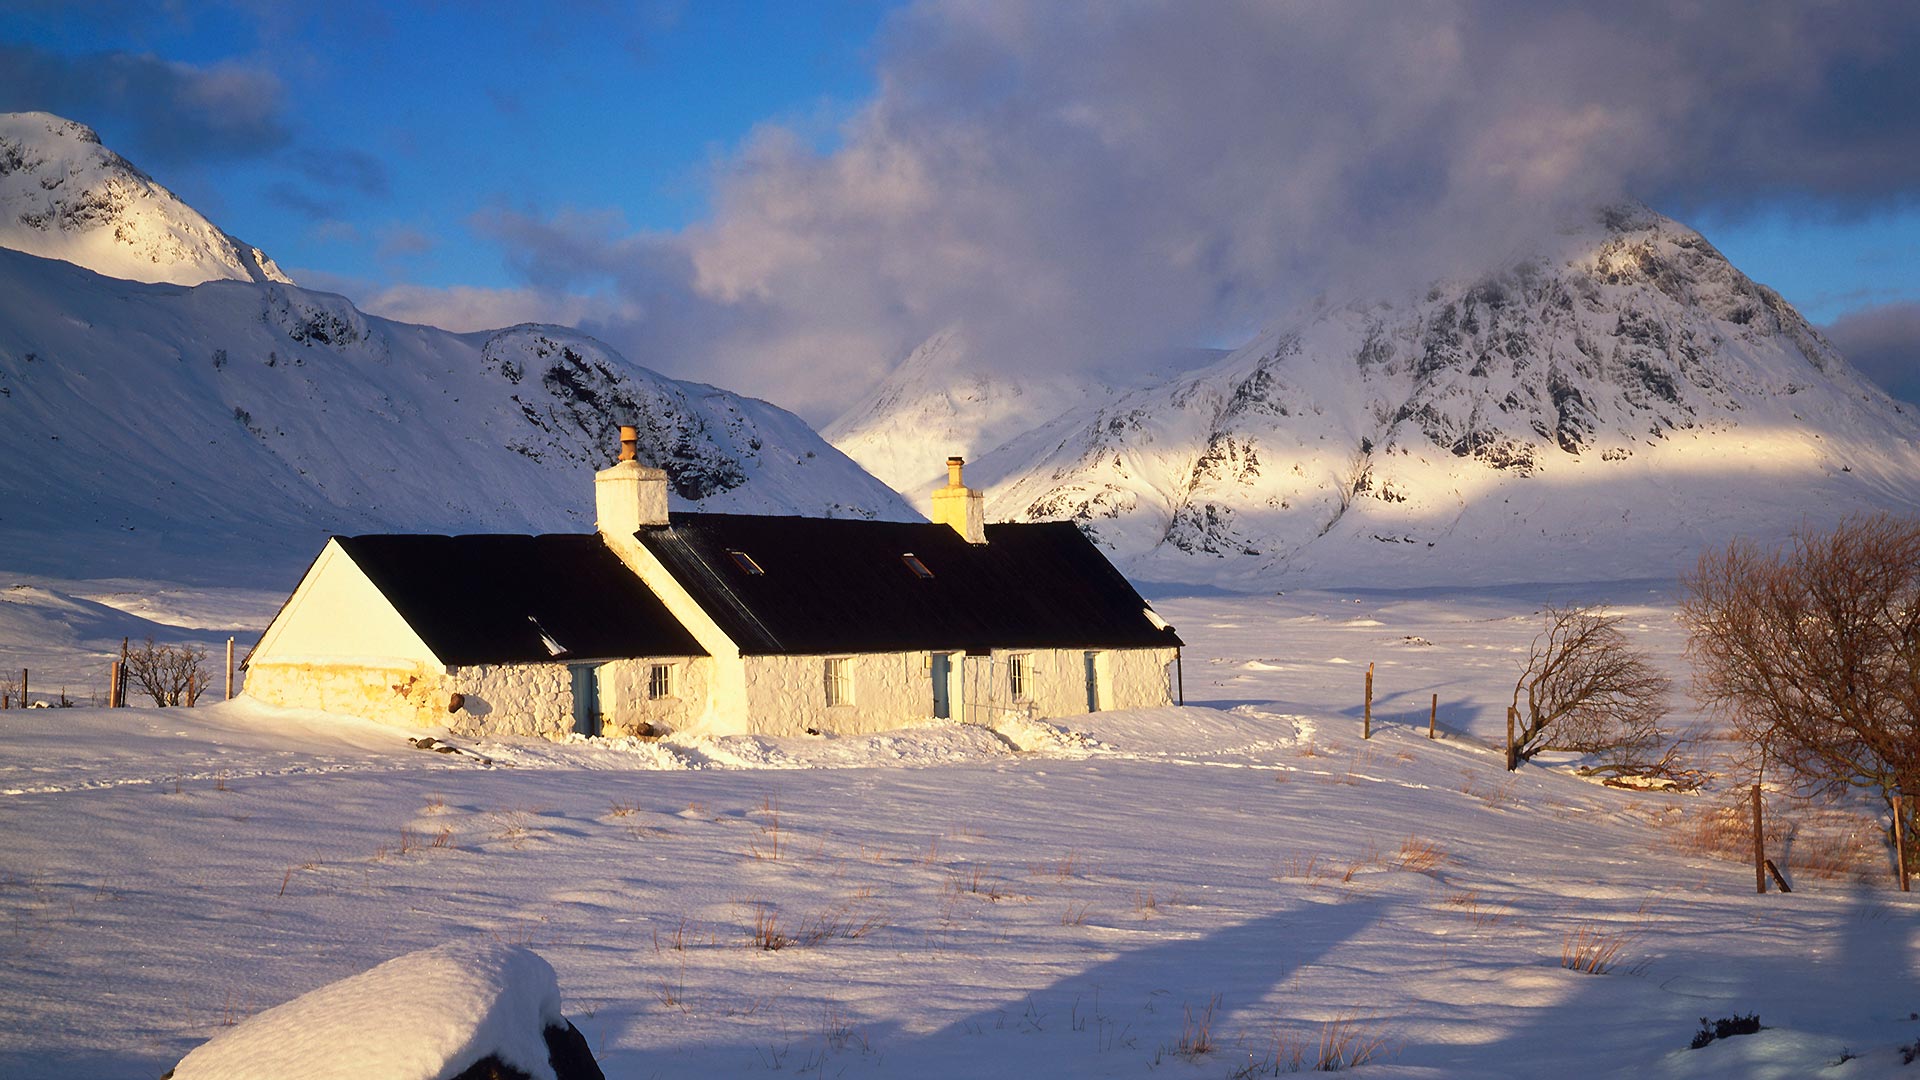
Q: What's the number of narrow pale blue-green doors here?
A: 3